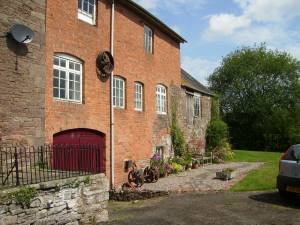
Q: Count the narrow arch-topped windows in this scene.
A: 3